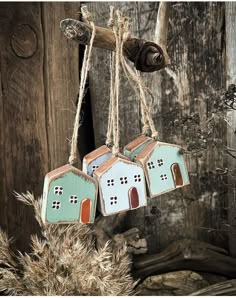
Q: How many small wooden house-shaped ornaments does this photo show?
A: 5